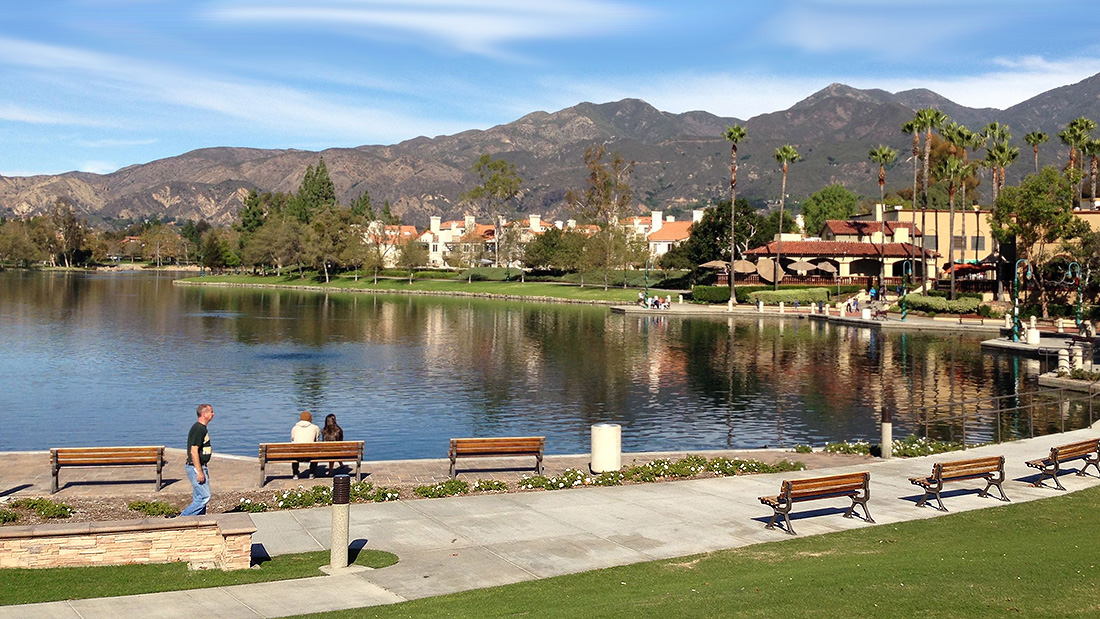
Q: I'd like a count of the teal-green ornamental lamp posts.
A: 4